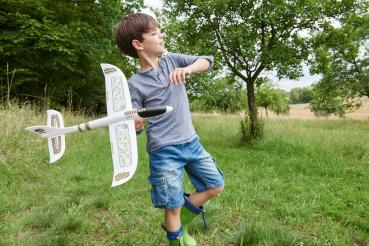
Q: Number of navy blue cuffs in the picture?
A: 2